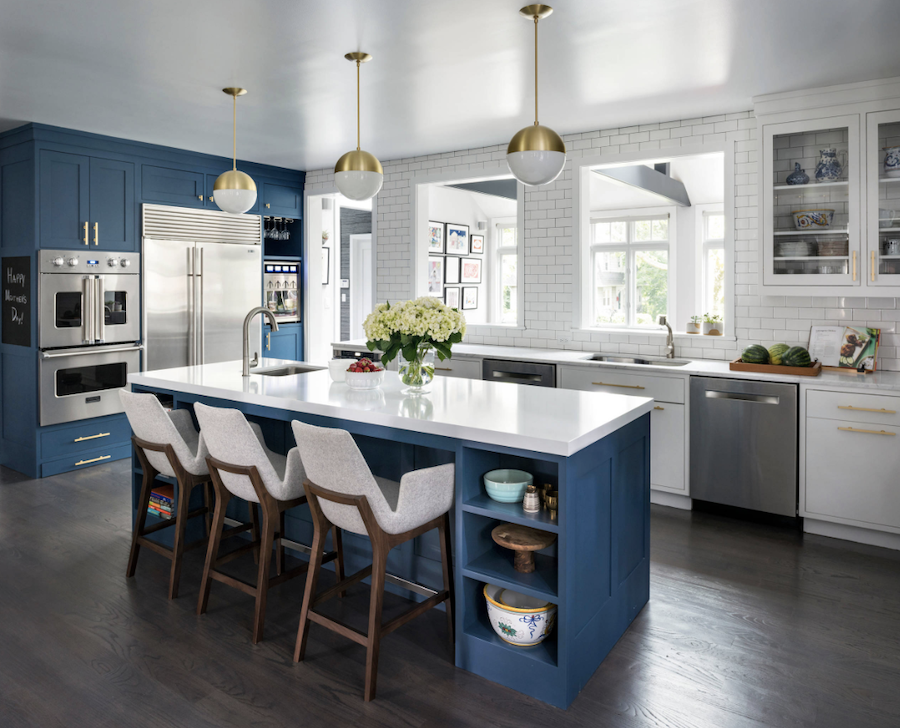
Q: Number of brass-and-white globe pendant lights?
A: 3